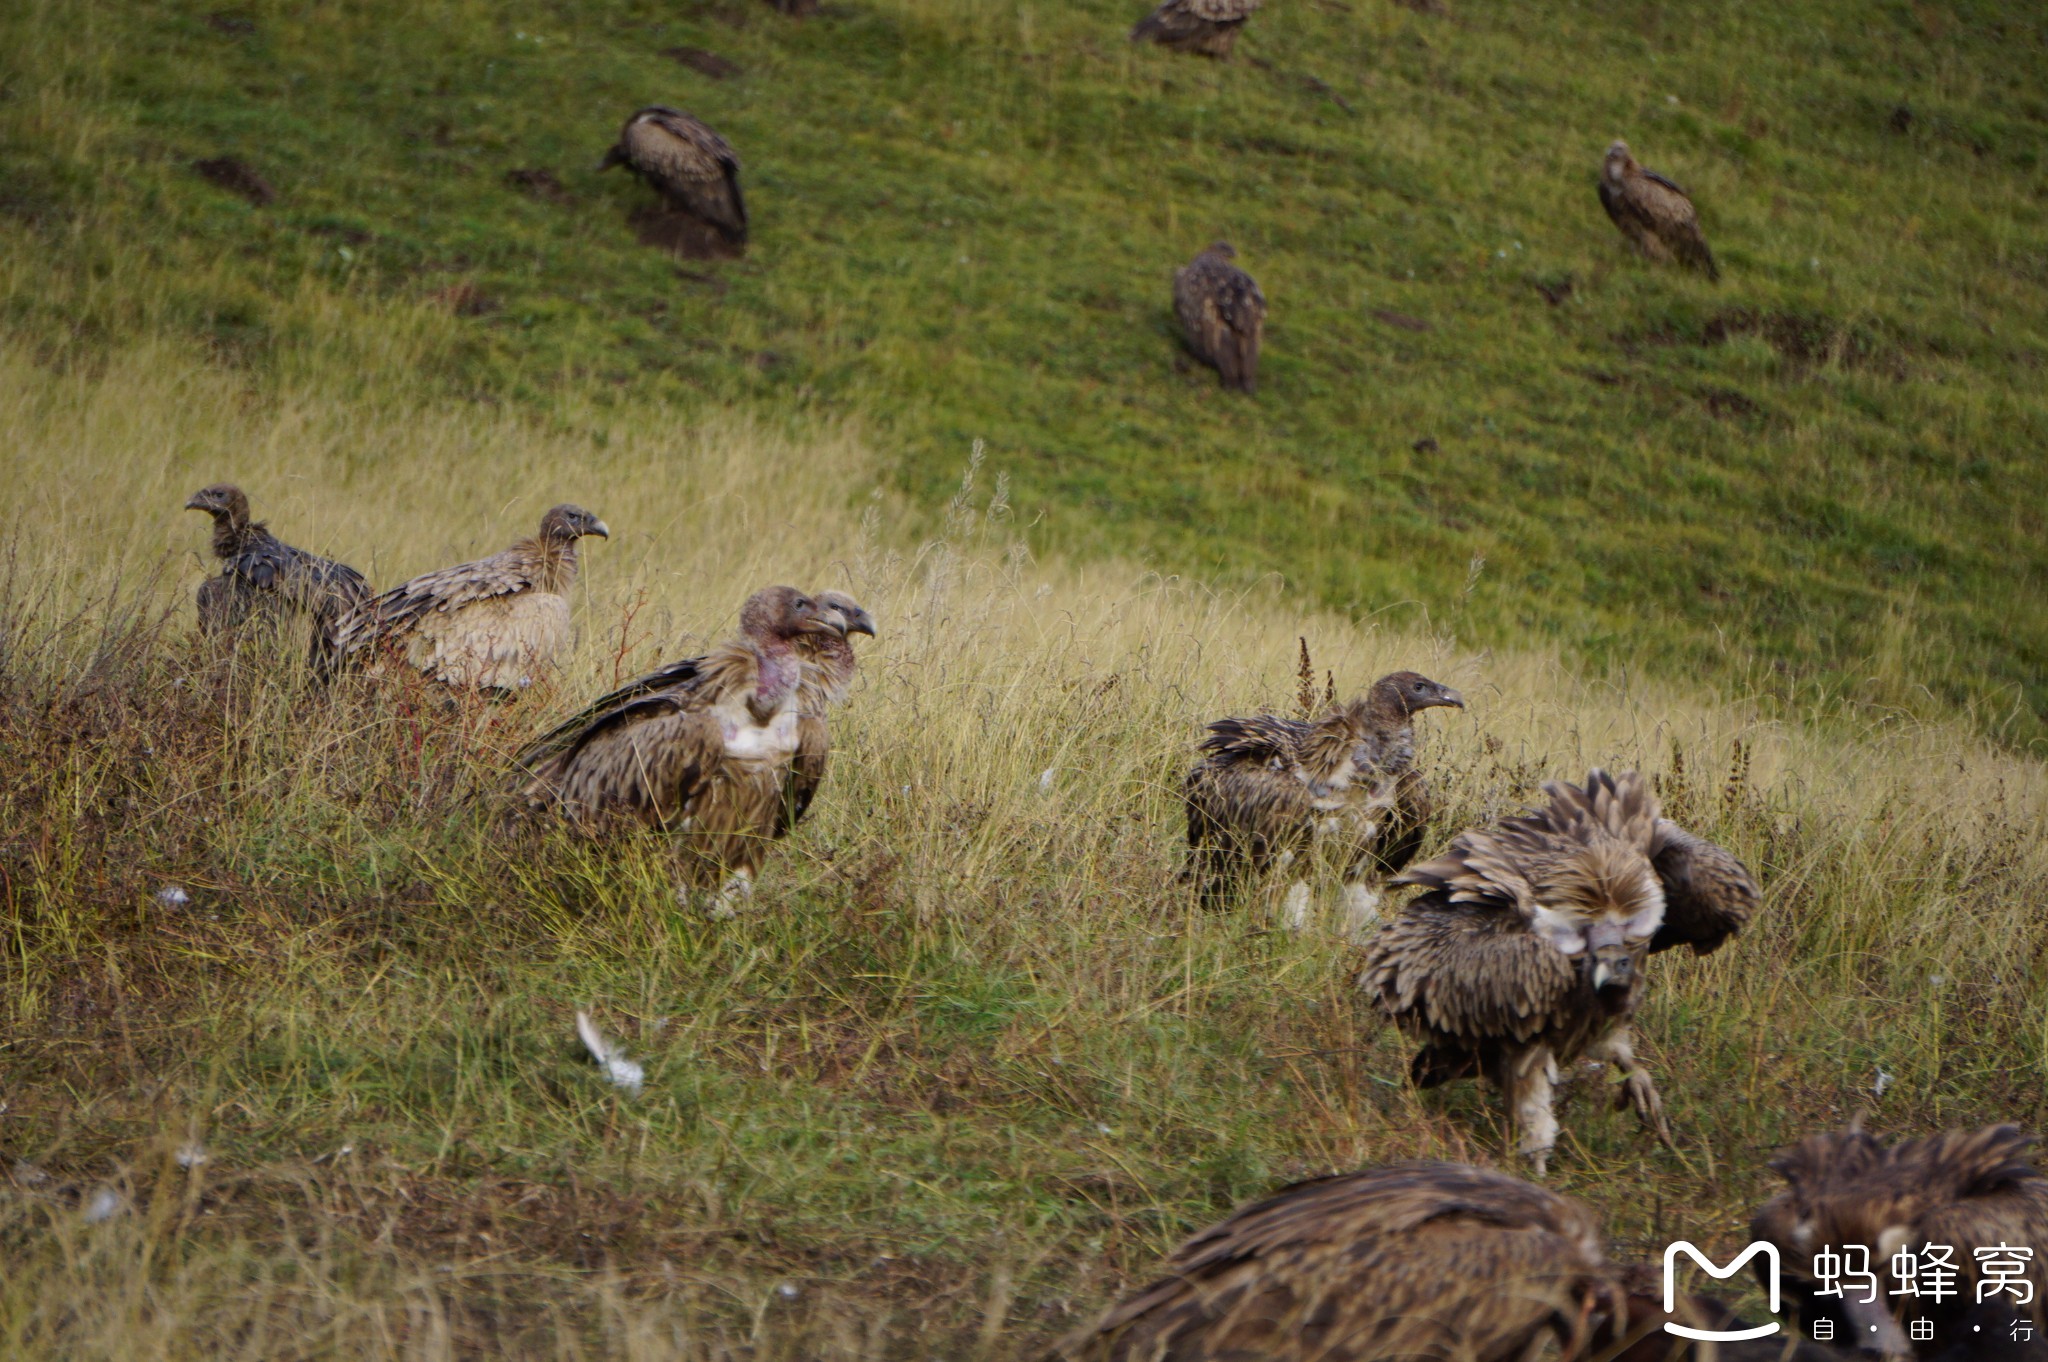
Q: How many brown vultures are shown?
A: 12